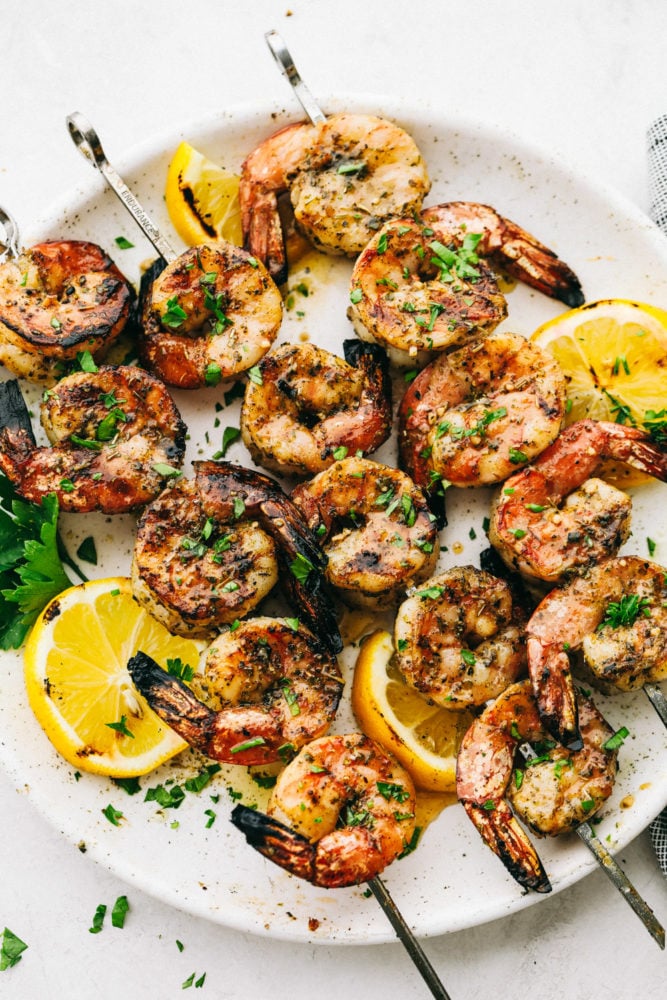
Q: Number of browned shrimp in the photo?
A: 15